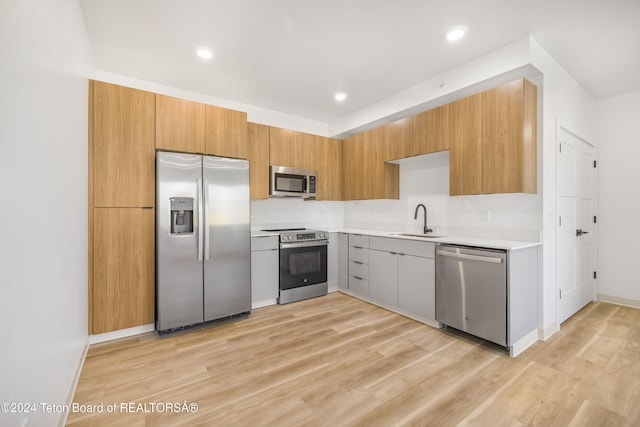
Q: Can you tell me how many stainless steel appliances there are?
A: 4